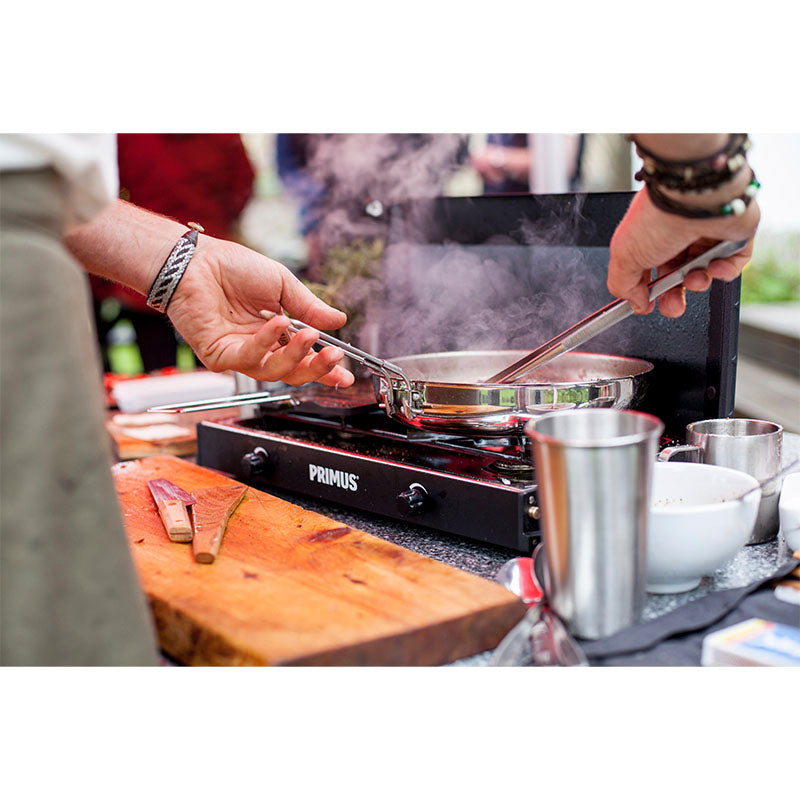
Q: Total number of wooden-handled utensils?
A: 2